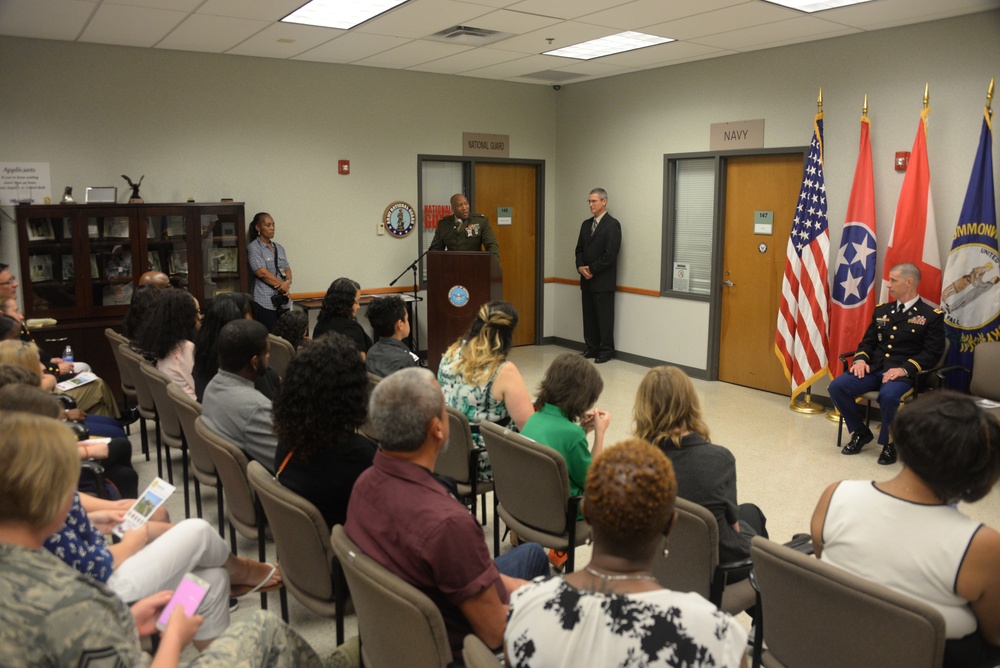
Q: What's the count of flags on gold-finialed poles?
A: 4